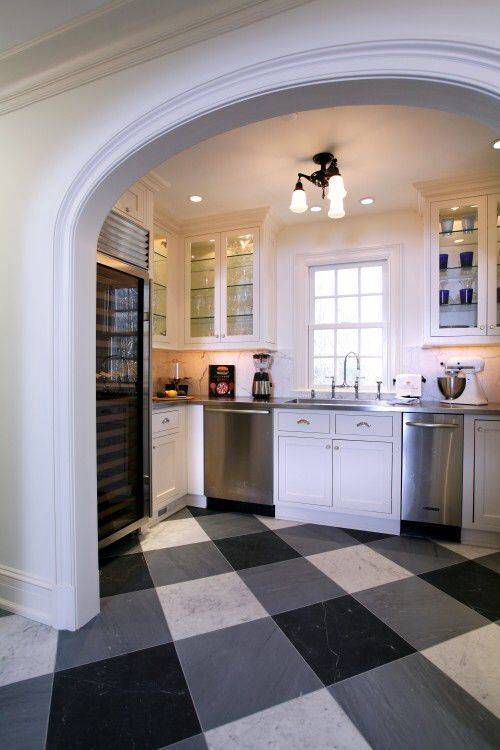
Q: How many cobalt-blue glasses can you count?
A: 4